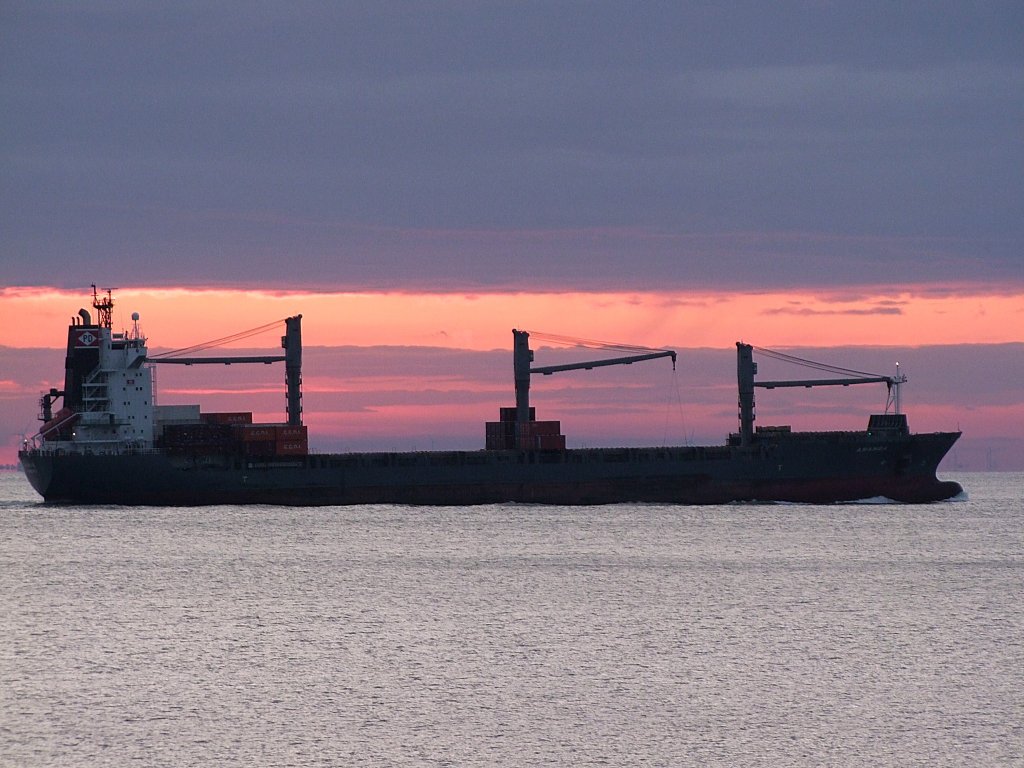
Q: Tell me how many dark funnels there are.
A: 1